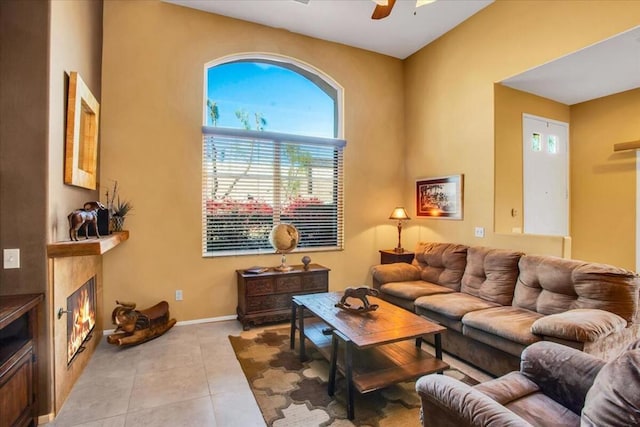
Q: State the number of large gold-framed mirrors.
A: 1